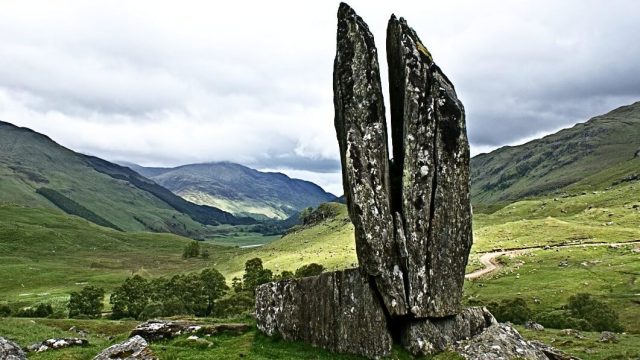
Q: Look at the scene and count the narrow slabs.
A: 2